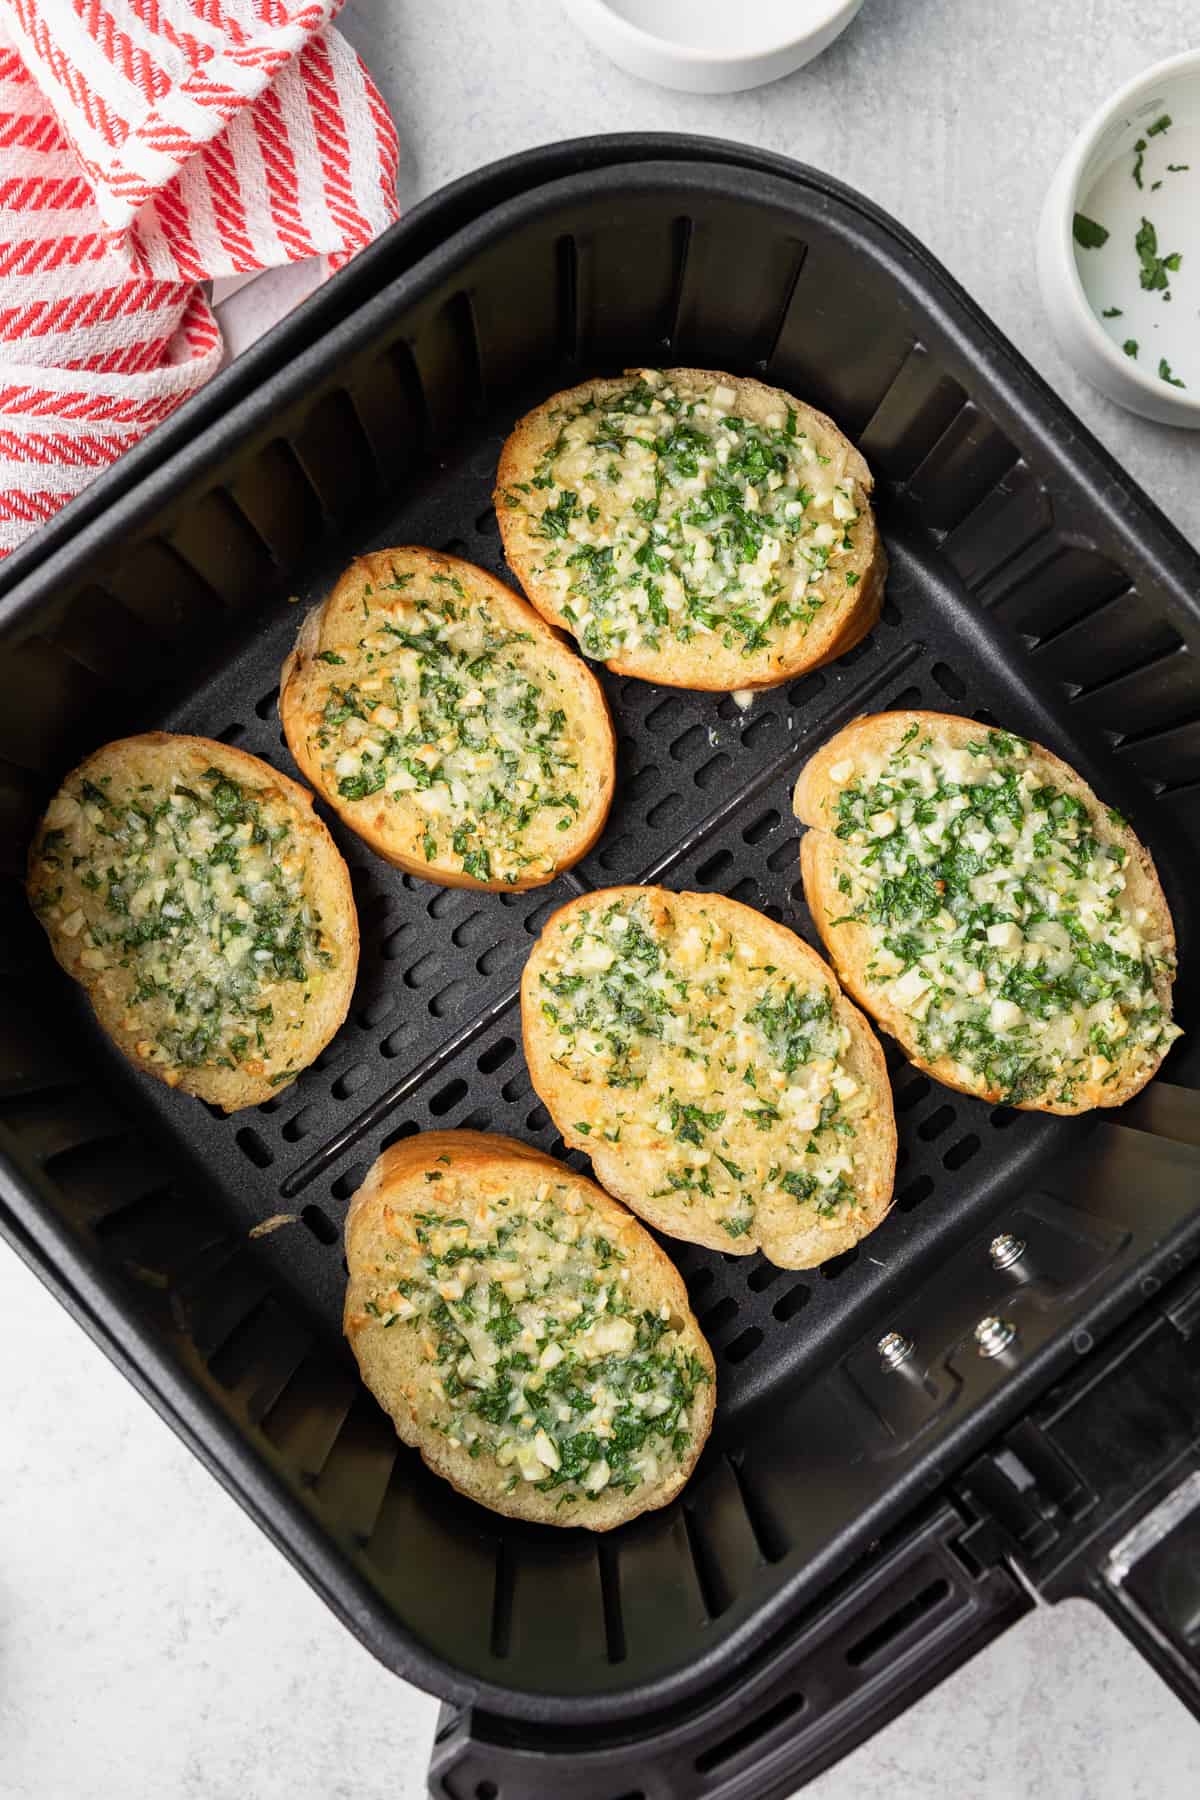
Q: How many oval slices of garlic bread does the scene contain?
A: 6